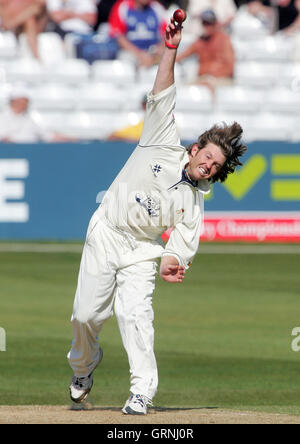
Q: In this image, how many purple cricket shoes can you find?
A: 0